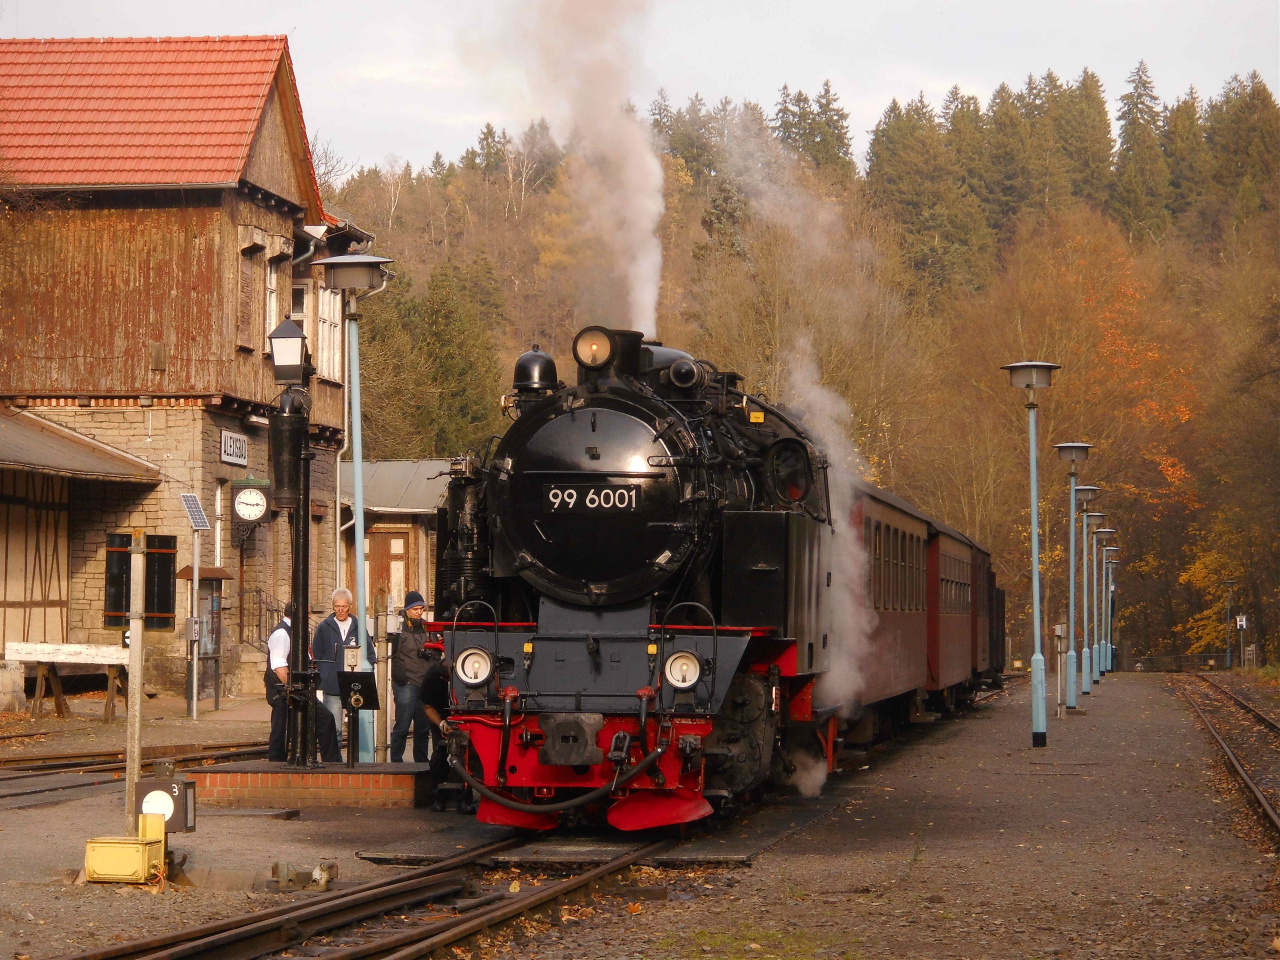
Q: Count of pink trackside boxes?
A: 0